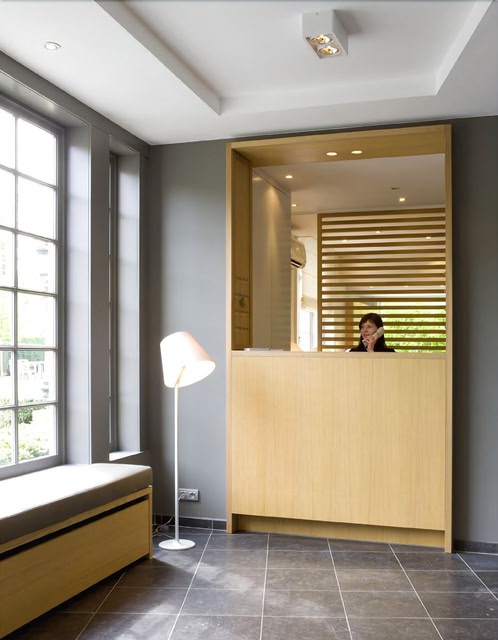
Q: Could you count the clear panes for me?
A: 12